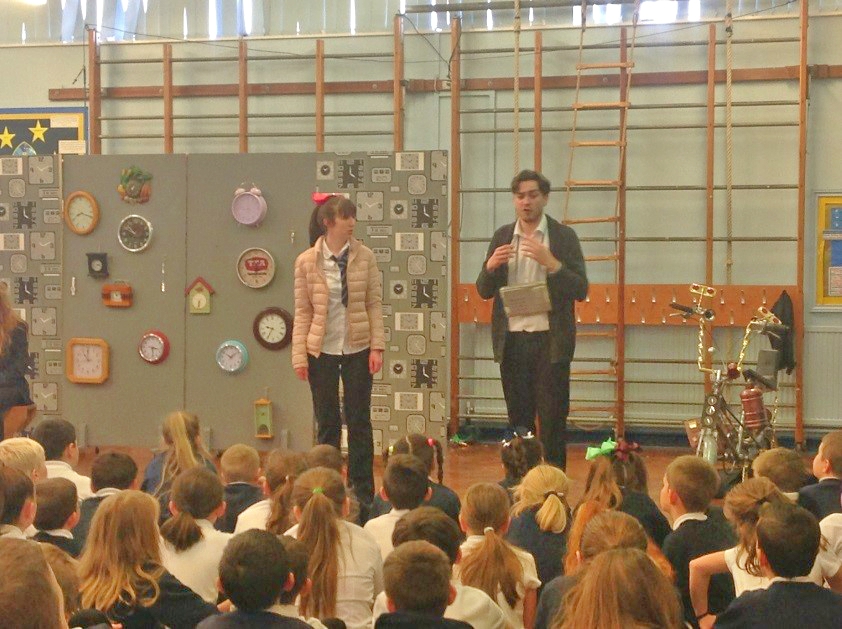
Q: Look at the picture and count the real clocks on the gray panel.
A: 13